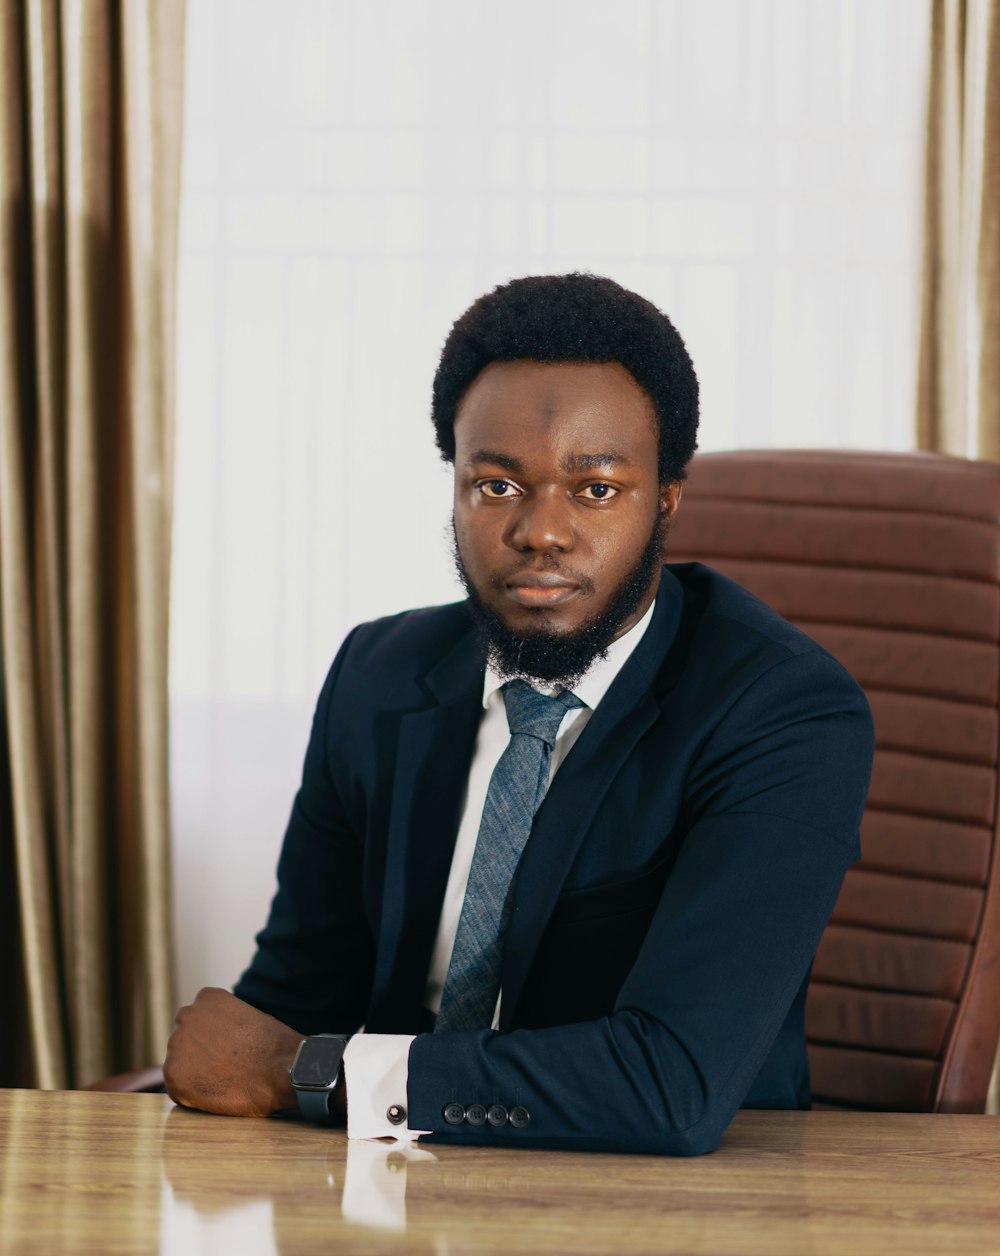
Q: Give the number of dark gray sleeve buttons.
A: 4